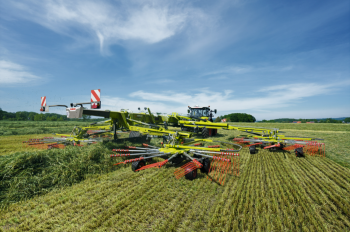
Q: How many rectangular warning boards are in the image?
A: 2